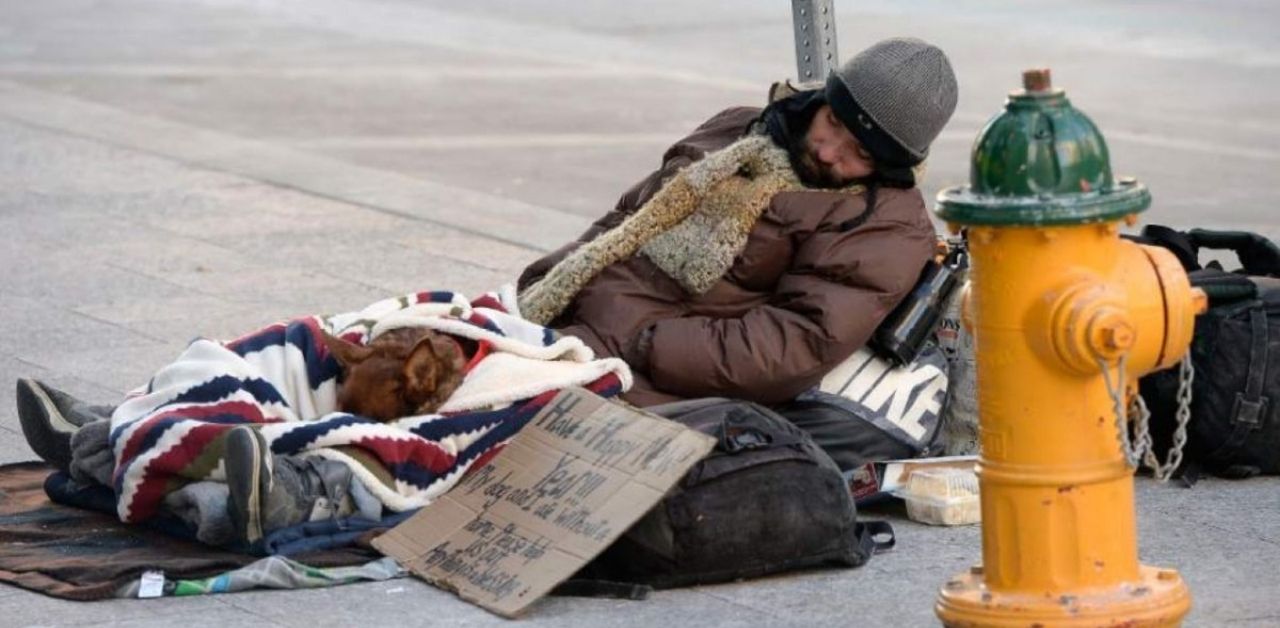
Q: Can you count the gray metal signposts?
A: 1